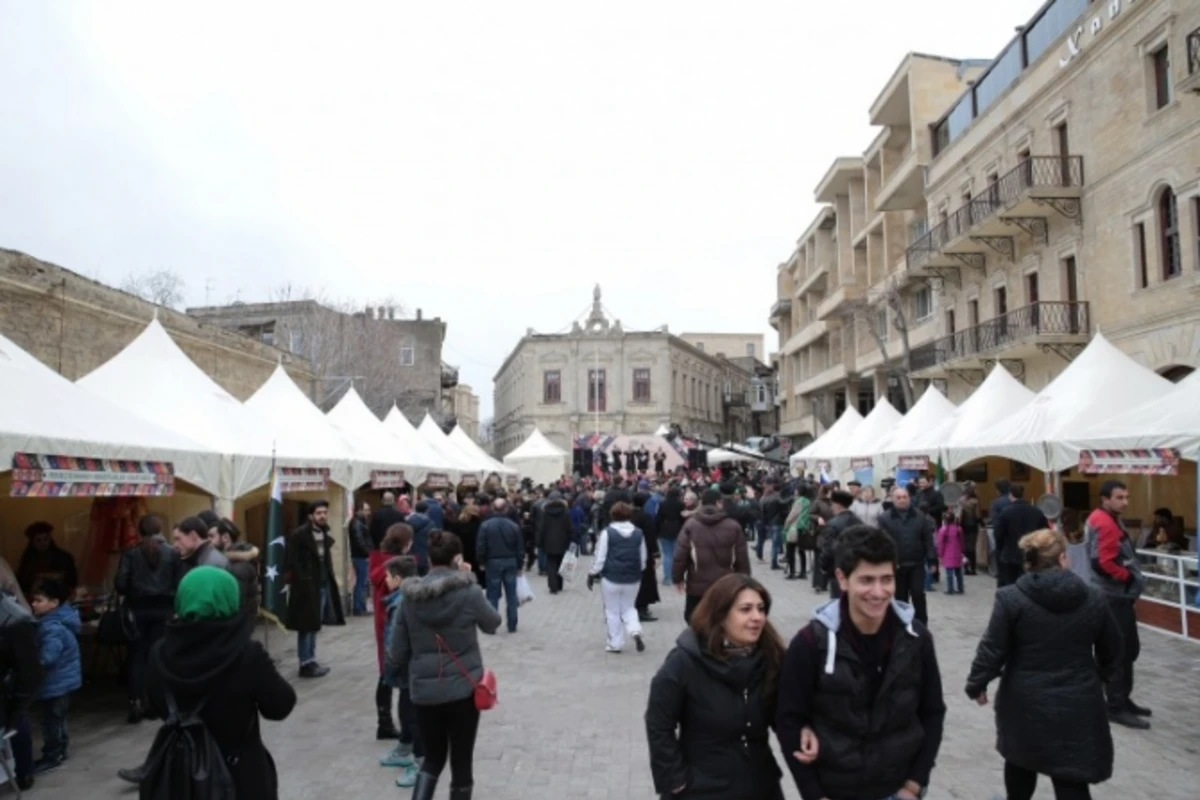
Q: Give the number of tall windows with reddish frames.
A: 3